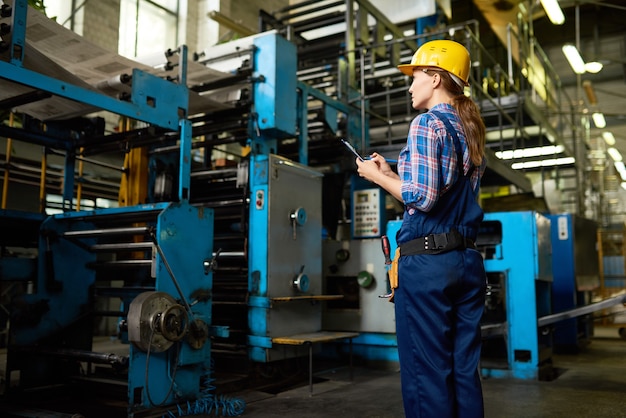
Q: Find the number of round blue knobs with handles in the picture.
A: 2